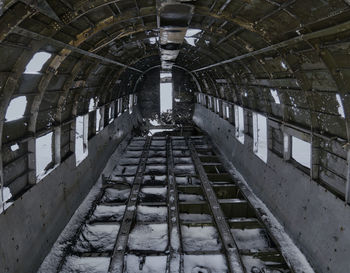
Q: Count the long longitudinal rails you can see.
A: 3